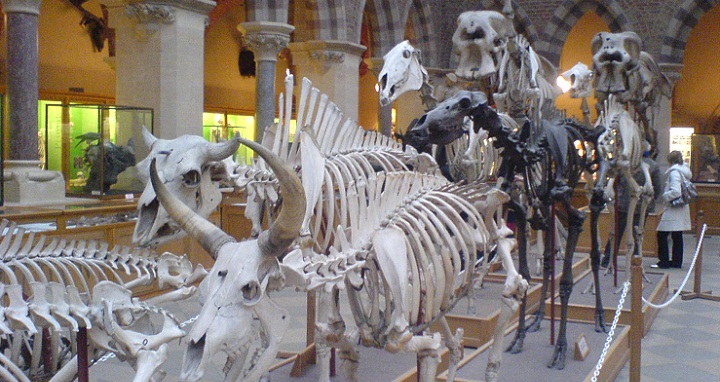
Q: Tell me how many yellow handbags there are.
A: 0